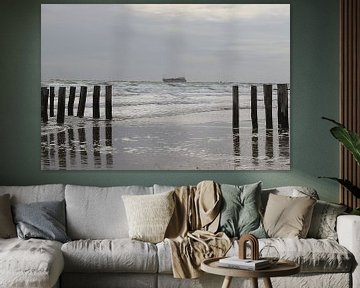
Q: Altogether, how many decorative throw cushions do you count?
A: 6